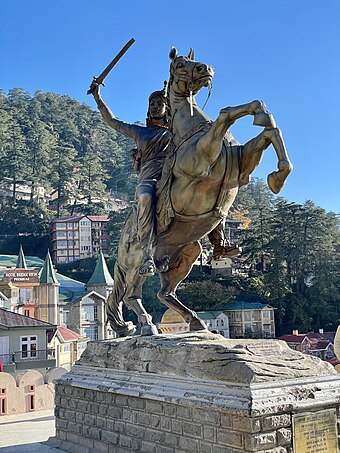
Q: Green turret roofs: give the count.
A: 3